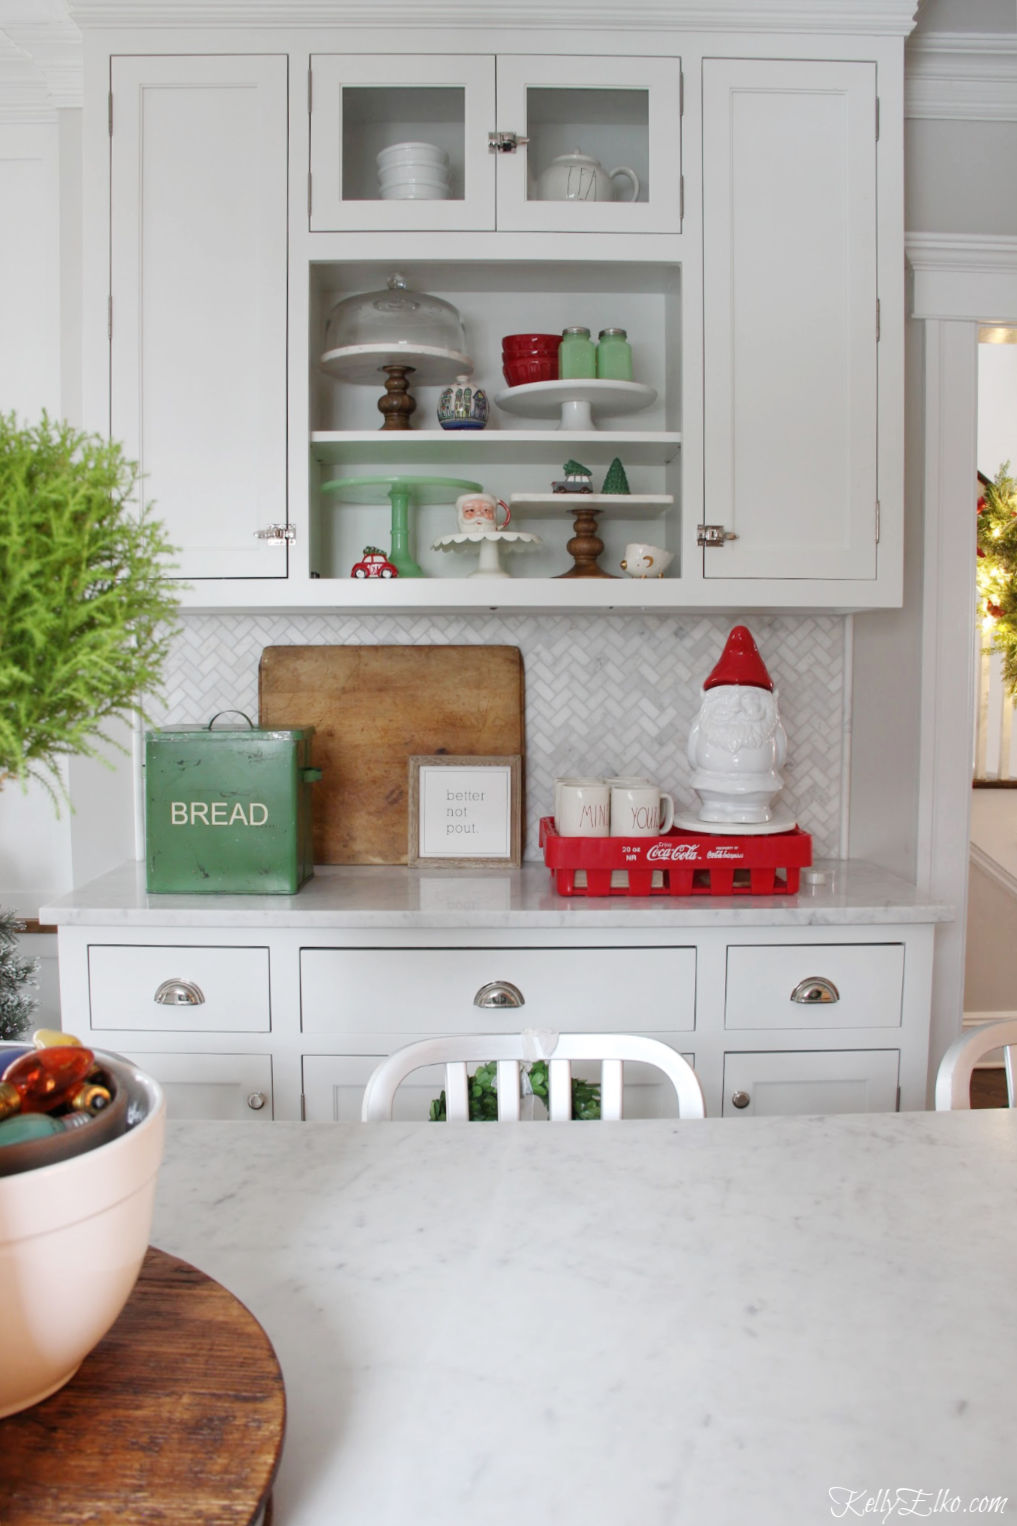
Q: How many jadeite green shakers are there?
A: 2